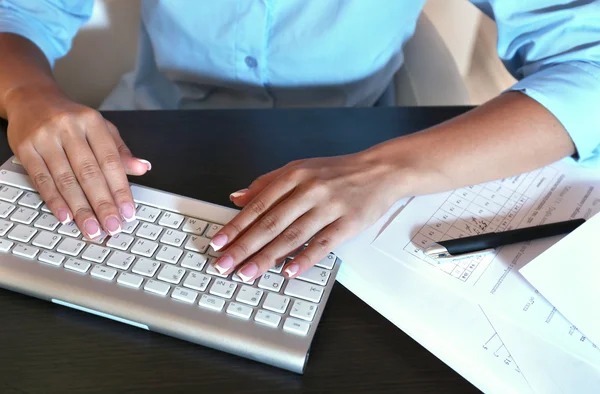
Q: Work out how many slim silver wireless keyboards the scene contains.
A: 1